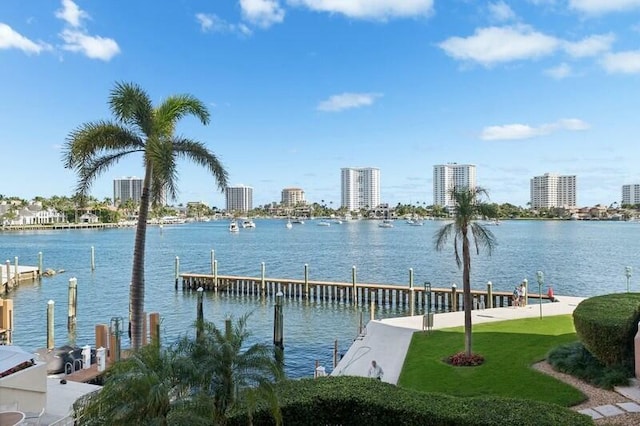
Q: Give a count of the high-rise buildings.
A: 7